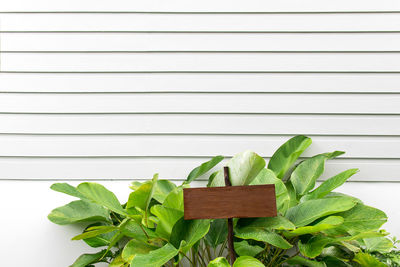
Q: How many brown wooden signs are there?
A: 1